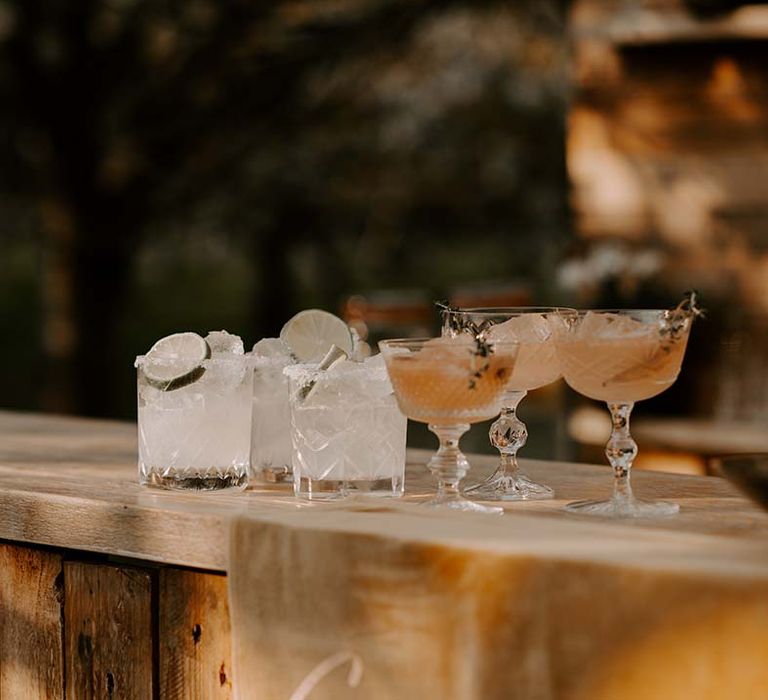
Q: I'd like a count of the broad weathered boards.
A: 3